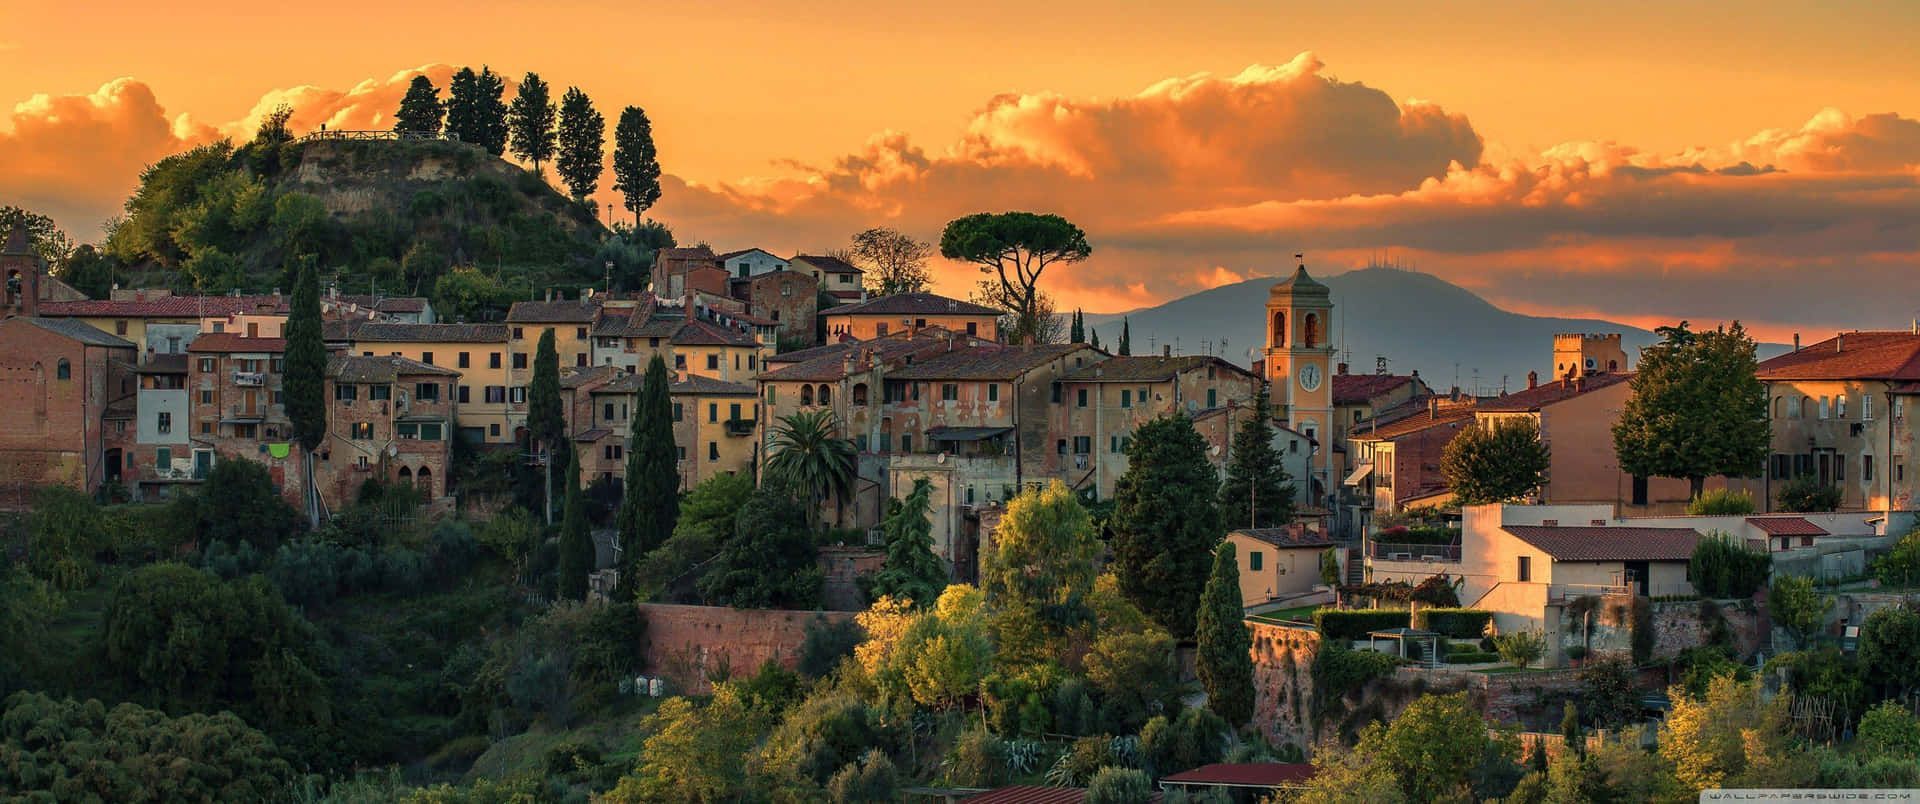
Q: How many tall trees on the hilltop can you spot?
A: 6